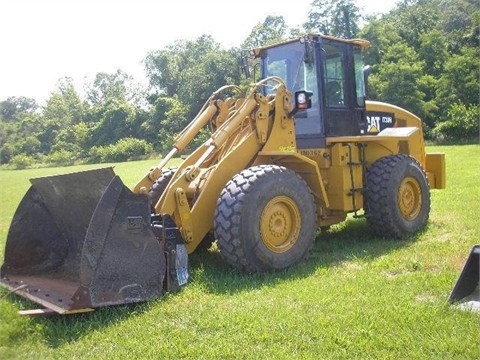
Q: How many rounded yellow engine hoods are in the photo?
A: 1